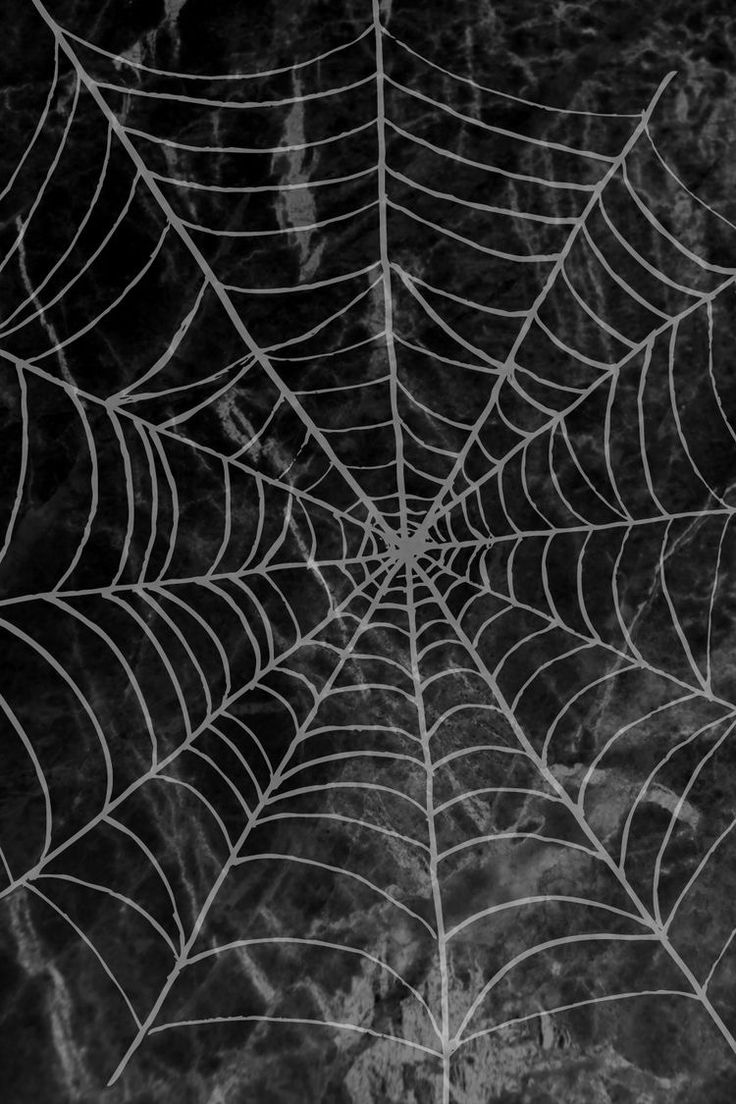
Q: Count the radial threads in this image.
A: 12